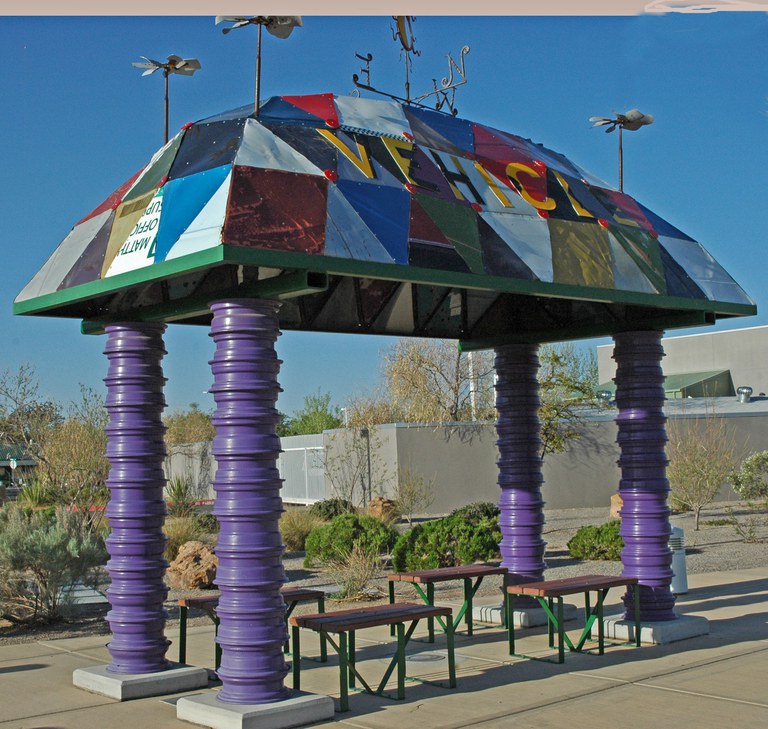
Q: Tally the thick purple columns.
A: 4